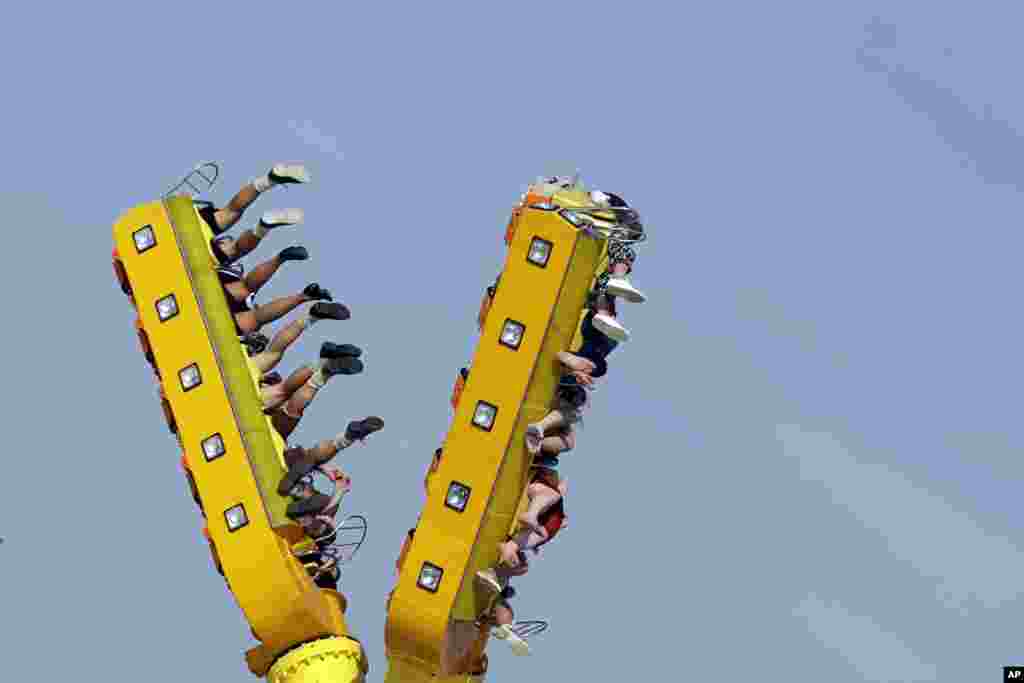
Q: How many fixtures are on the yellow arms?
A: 10